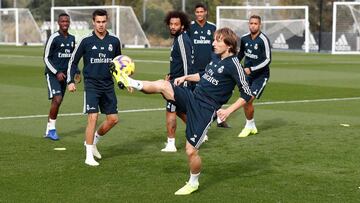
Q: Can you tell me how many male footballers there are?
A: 6